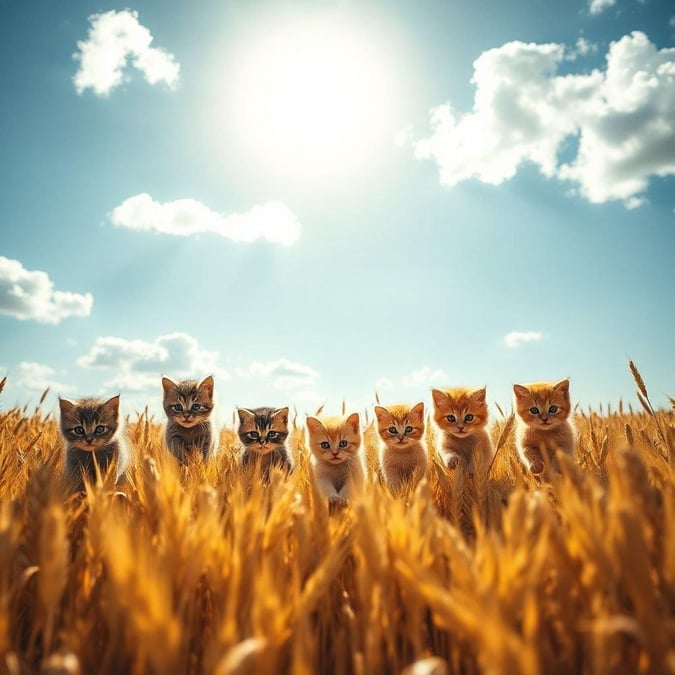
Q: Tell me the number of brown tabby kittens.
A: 3